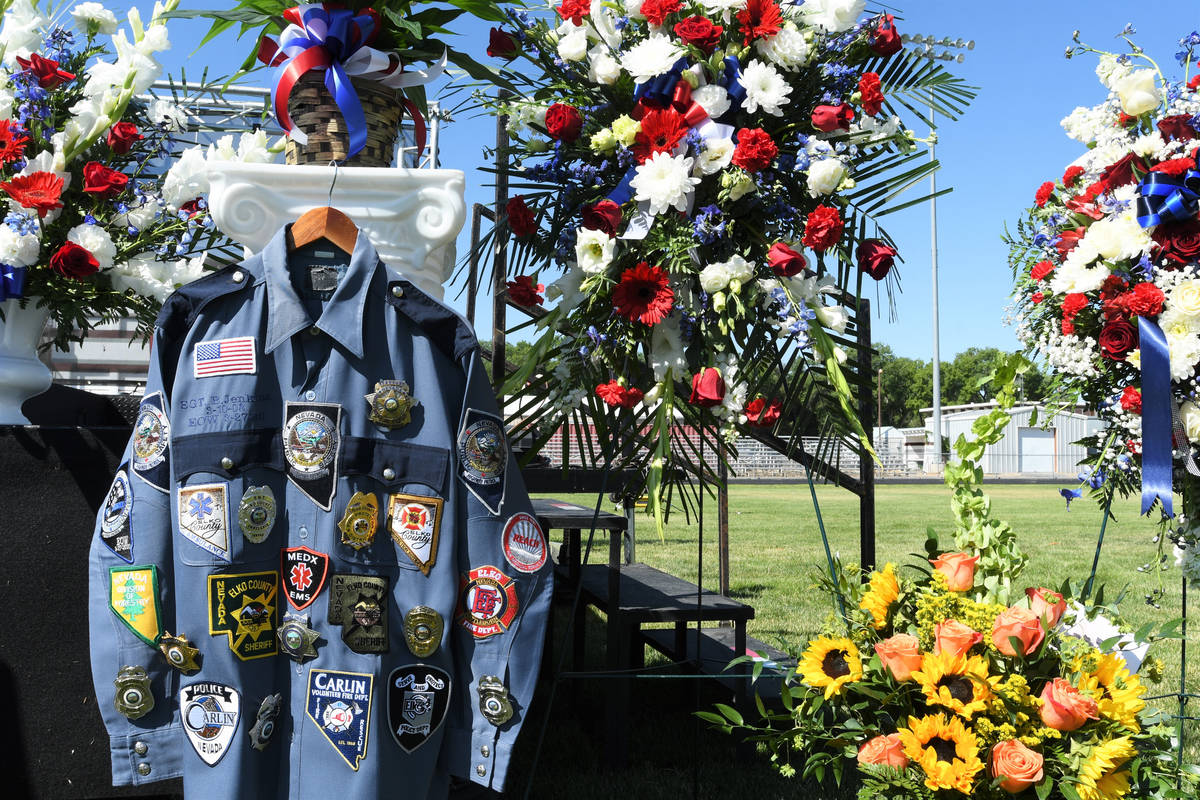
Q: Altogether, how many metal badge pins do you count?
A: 9